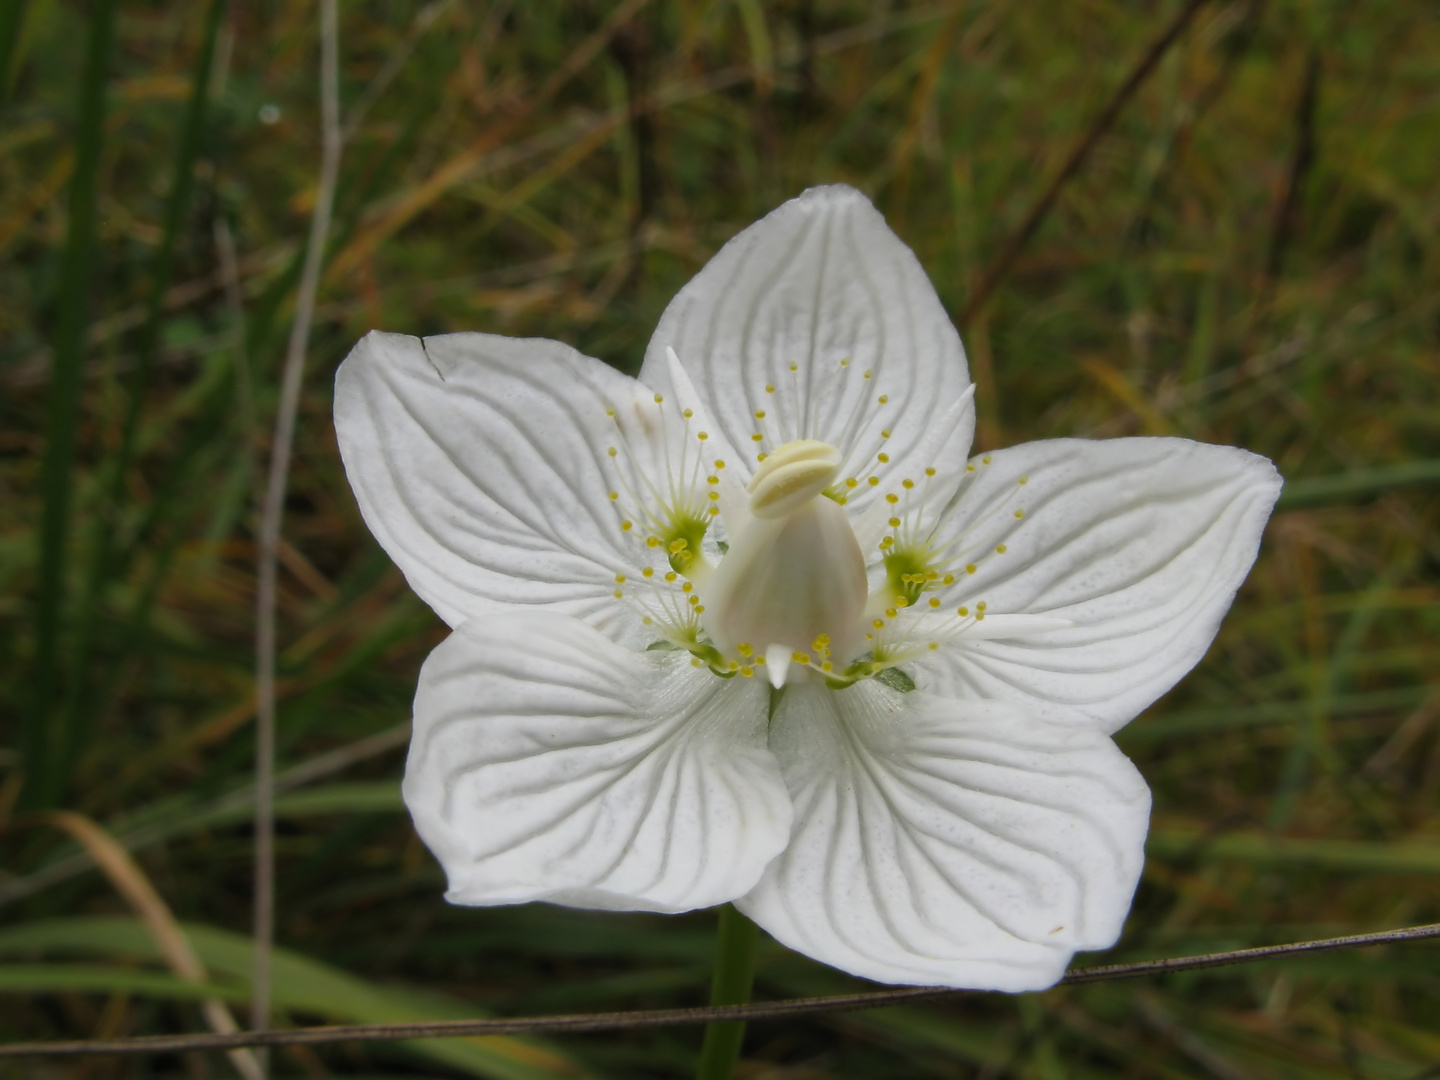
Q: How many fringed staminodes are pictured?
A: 5